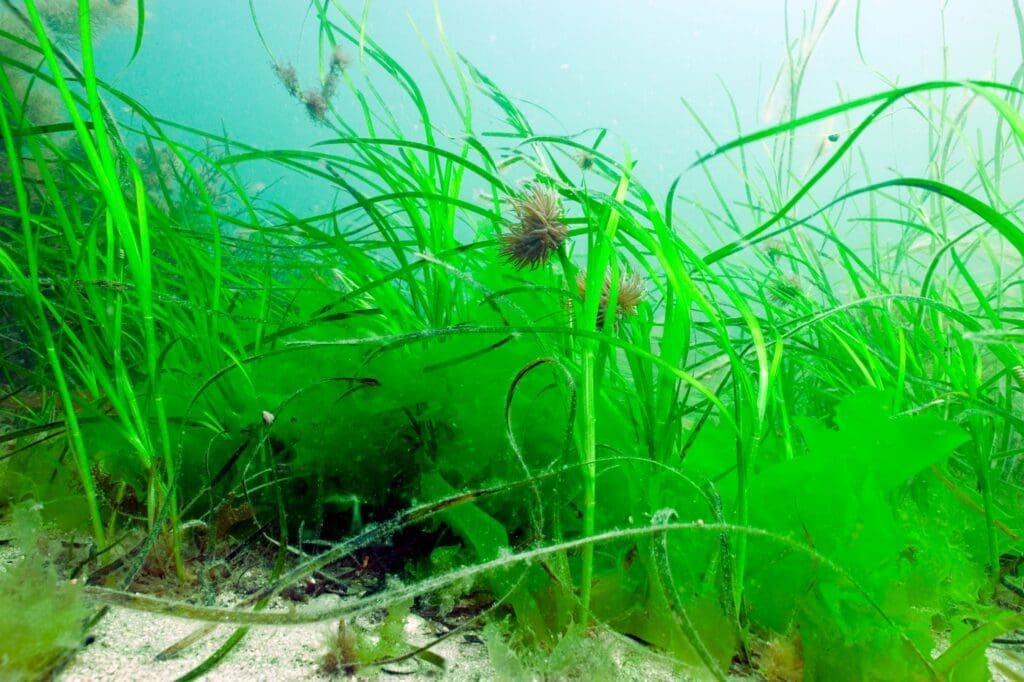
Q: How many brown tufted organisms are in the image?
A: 2